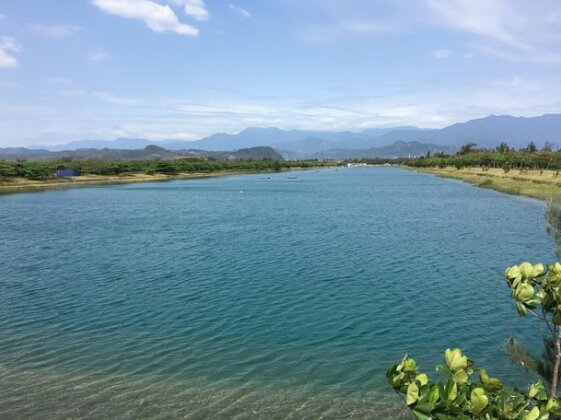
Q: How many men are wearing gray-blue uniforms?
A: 0